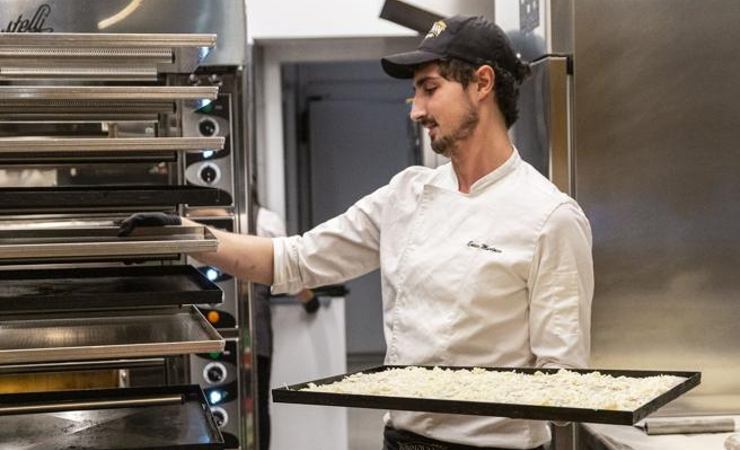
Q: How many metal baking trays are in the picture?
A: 9